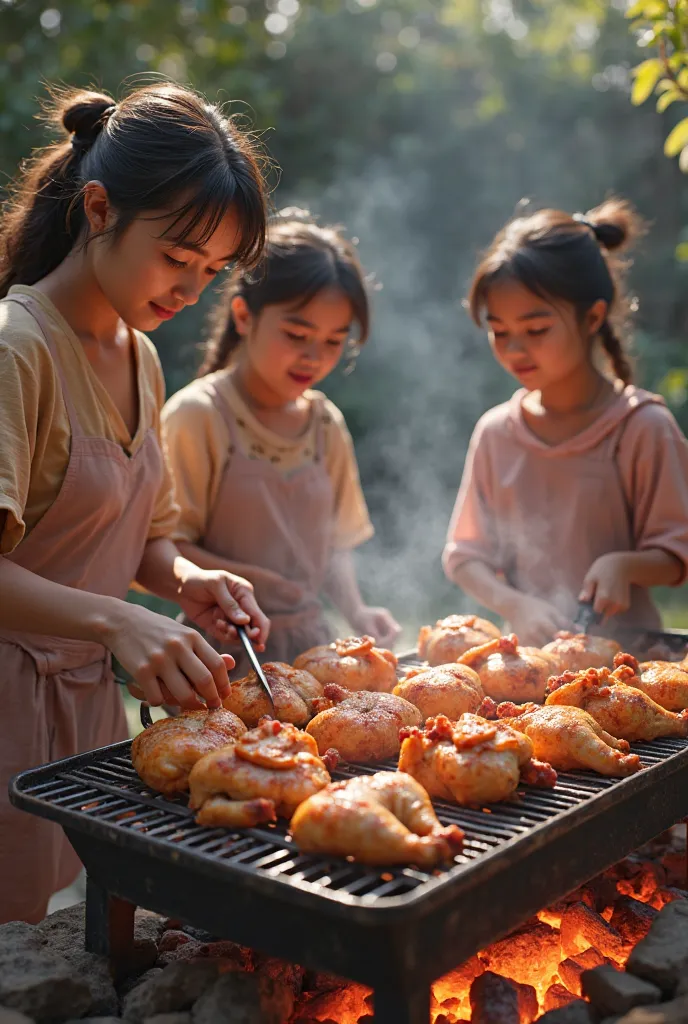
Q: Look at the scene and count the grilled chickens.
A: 14